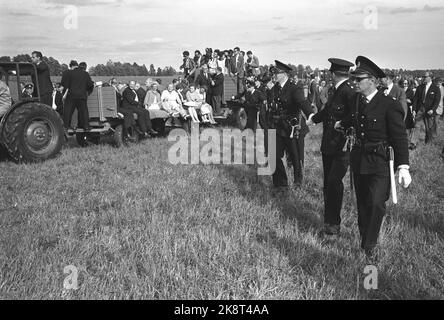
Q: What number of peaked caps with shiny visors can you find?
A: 3